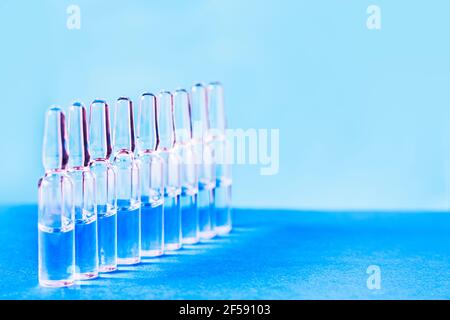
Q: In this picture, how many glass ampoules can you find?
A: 9